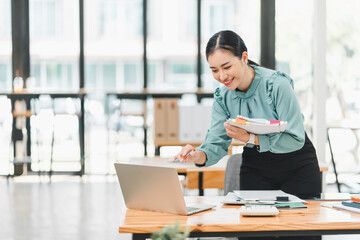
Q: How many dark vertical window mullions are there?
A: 5